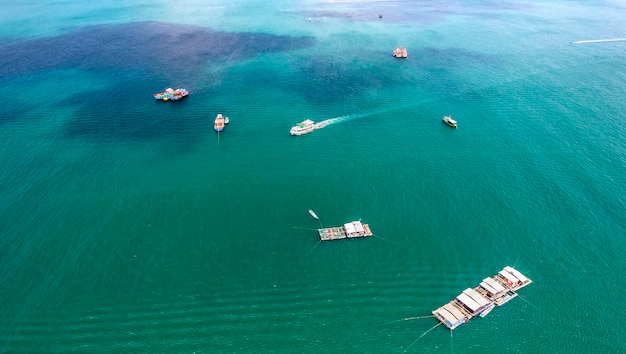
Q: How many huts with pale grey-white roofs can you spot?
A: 5